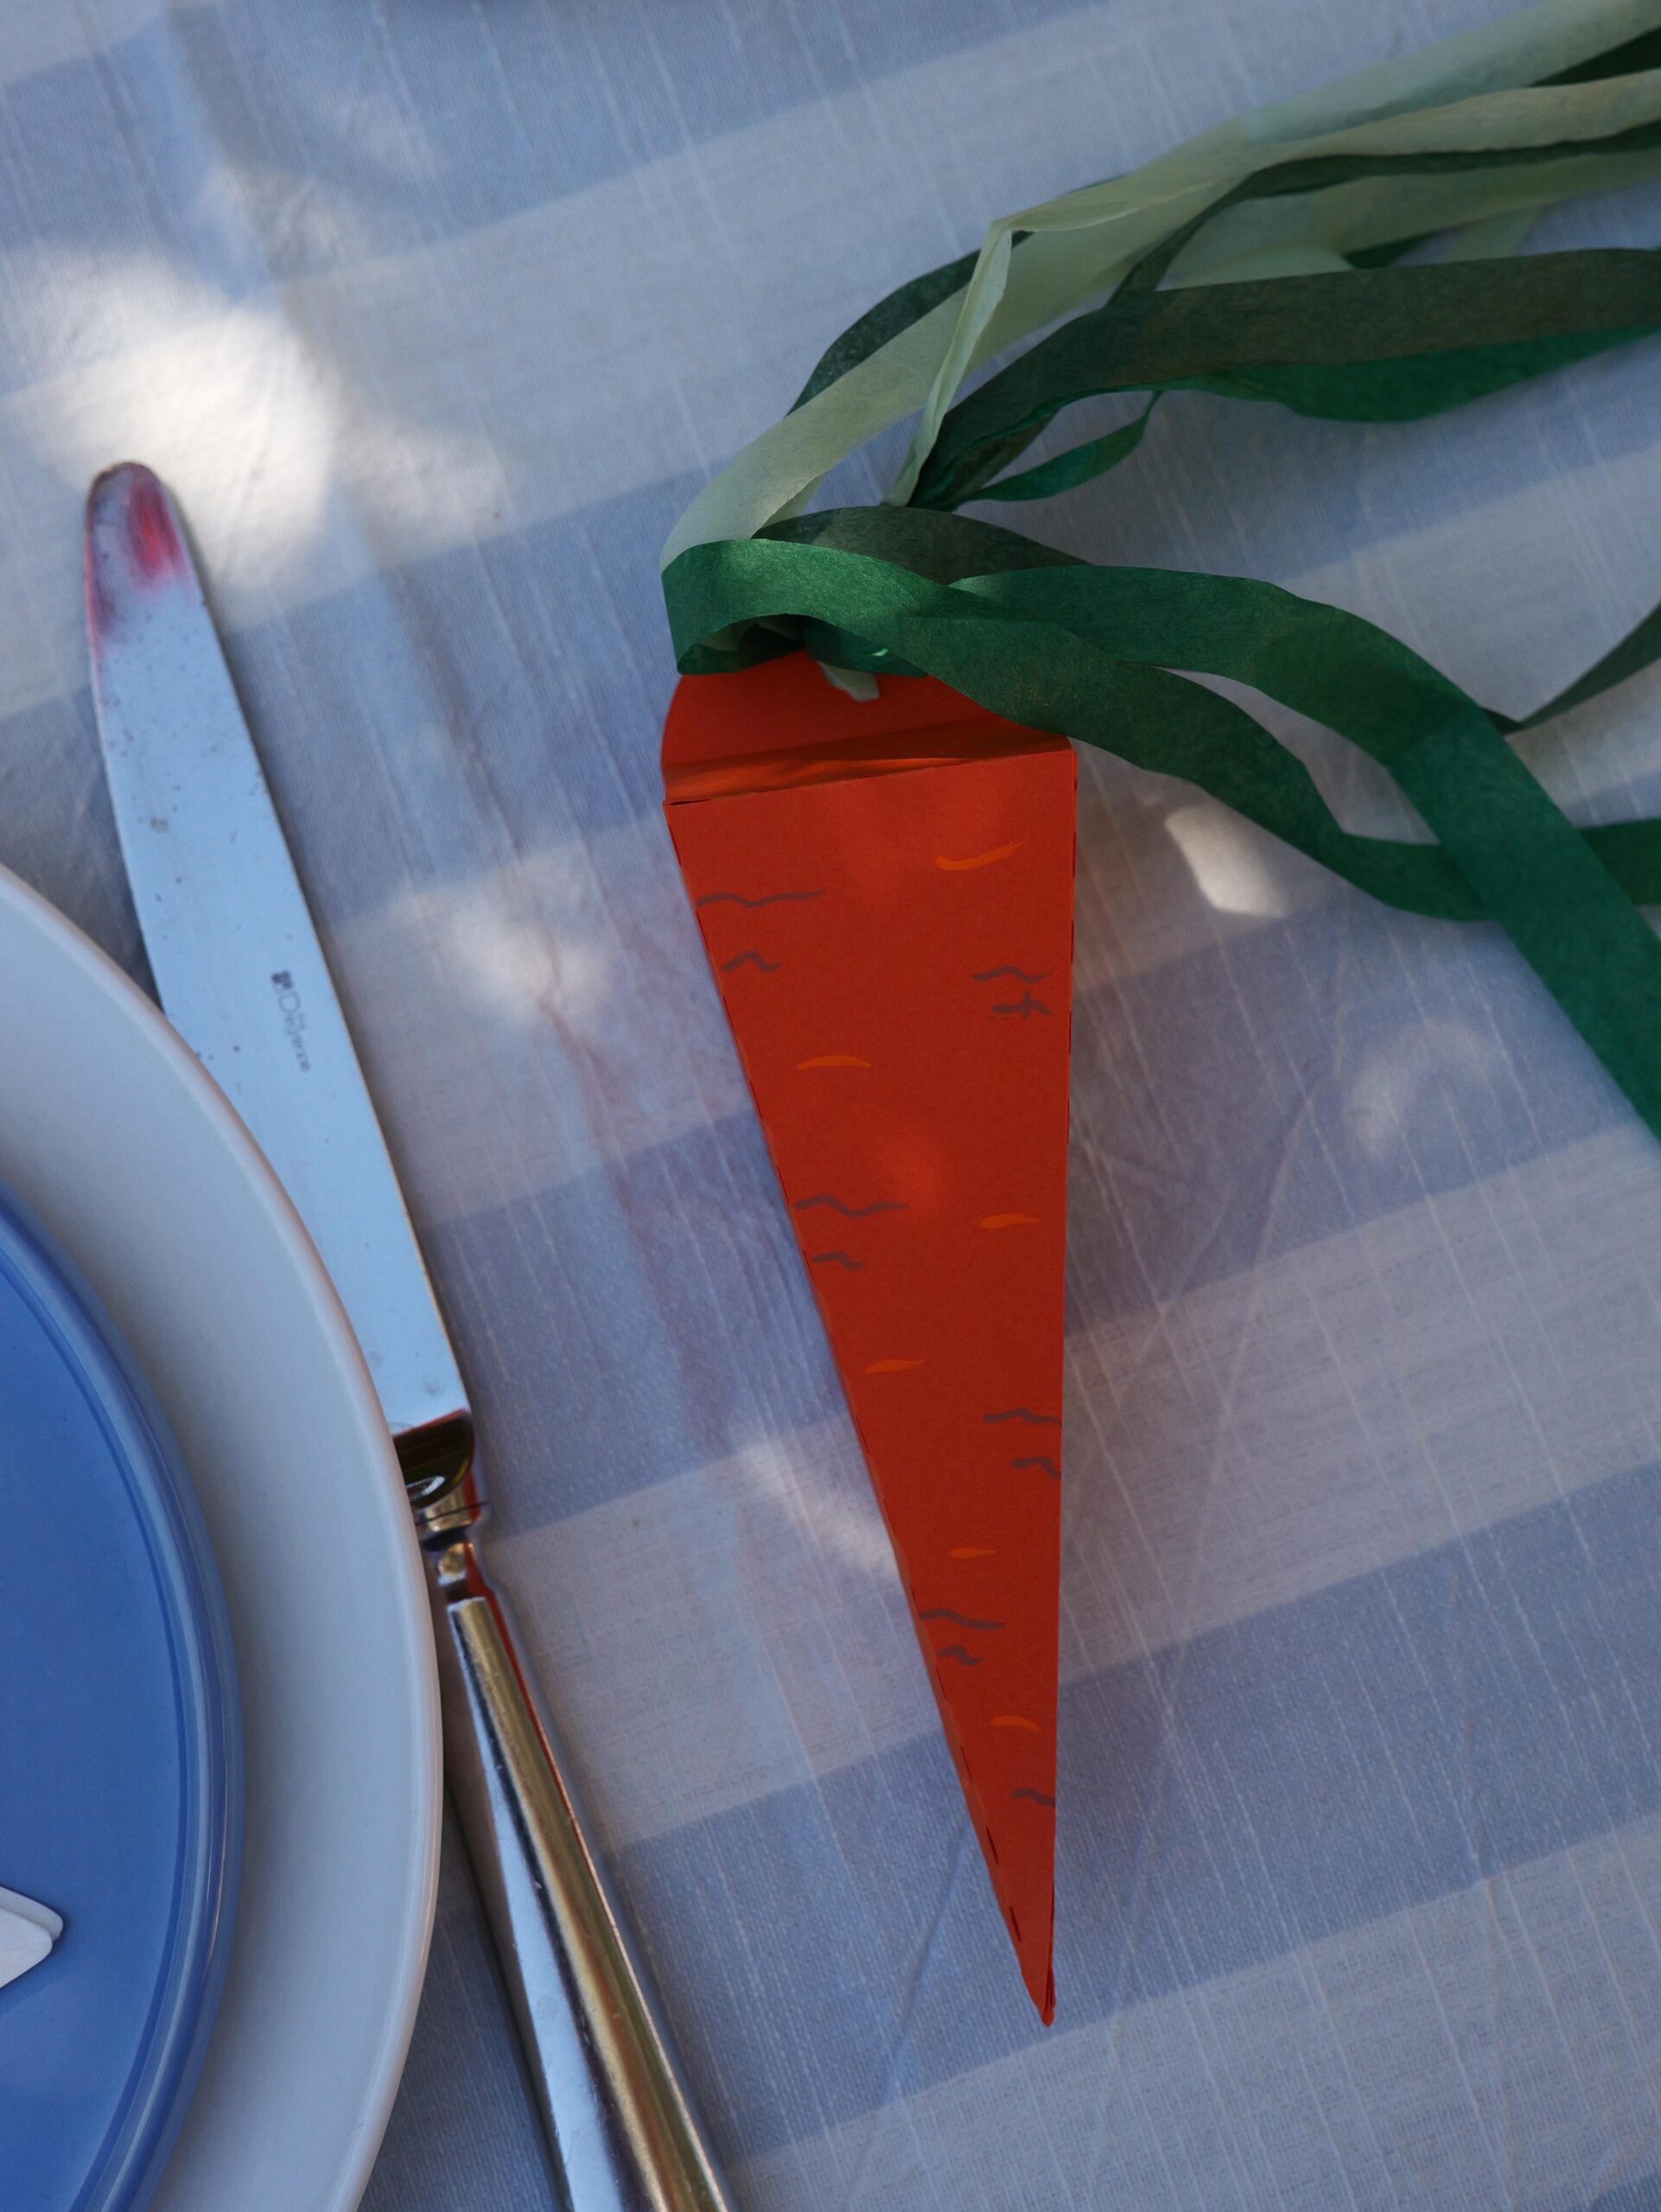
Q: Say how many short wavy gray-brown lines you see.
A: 11